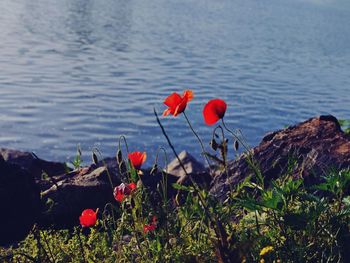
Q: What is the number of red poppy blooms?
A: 6